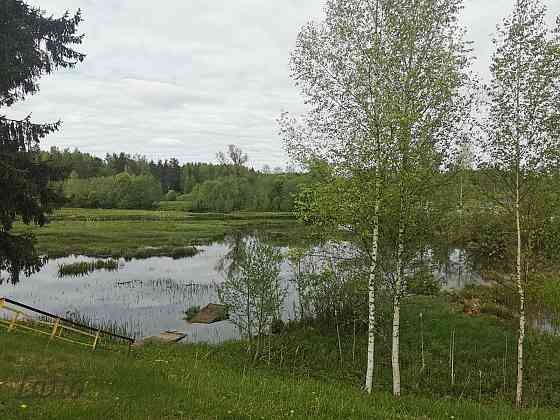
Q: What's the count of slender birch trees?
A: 3